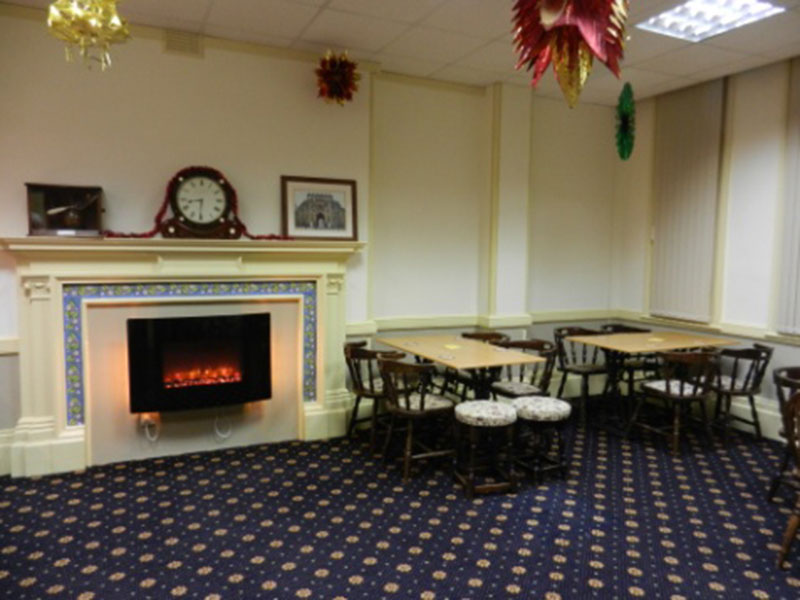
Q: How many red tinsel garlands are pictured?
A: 1